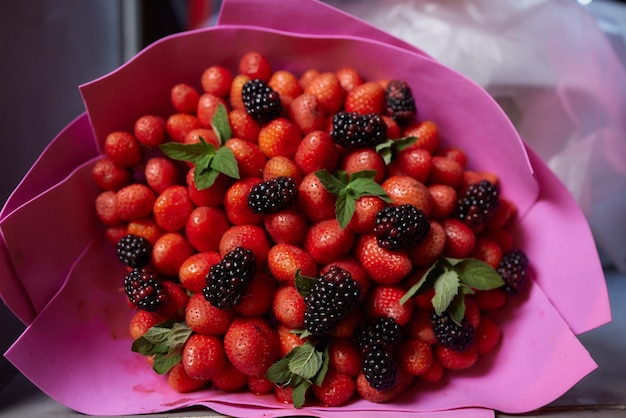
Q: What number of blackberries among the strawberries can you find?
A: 14